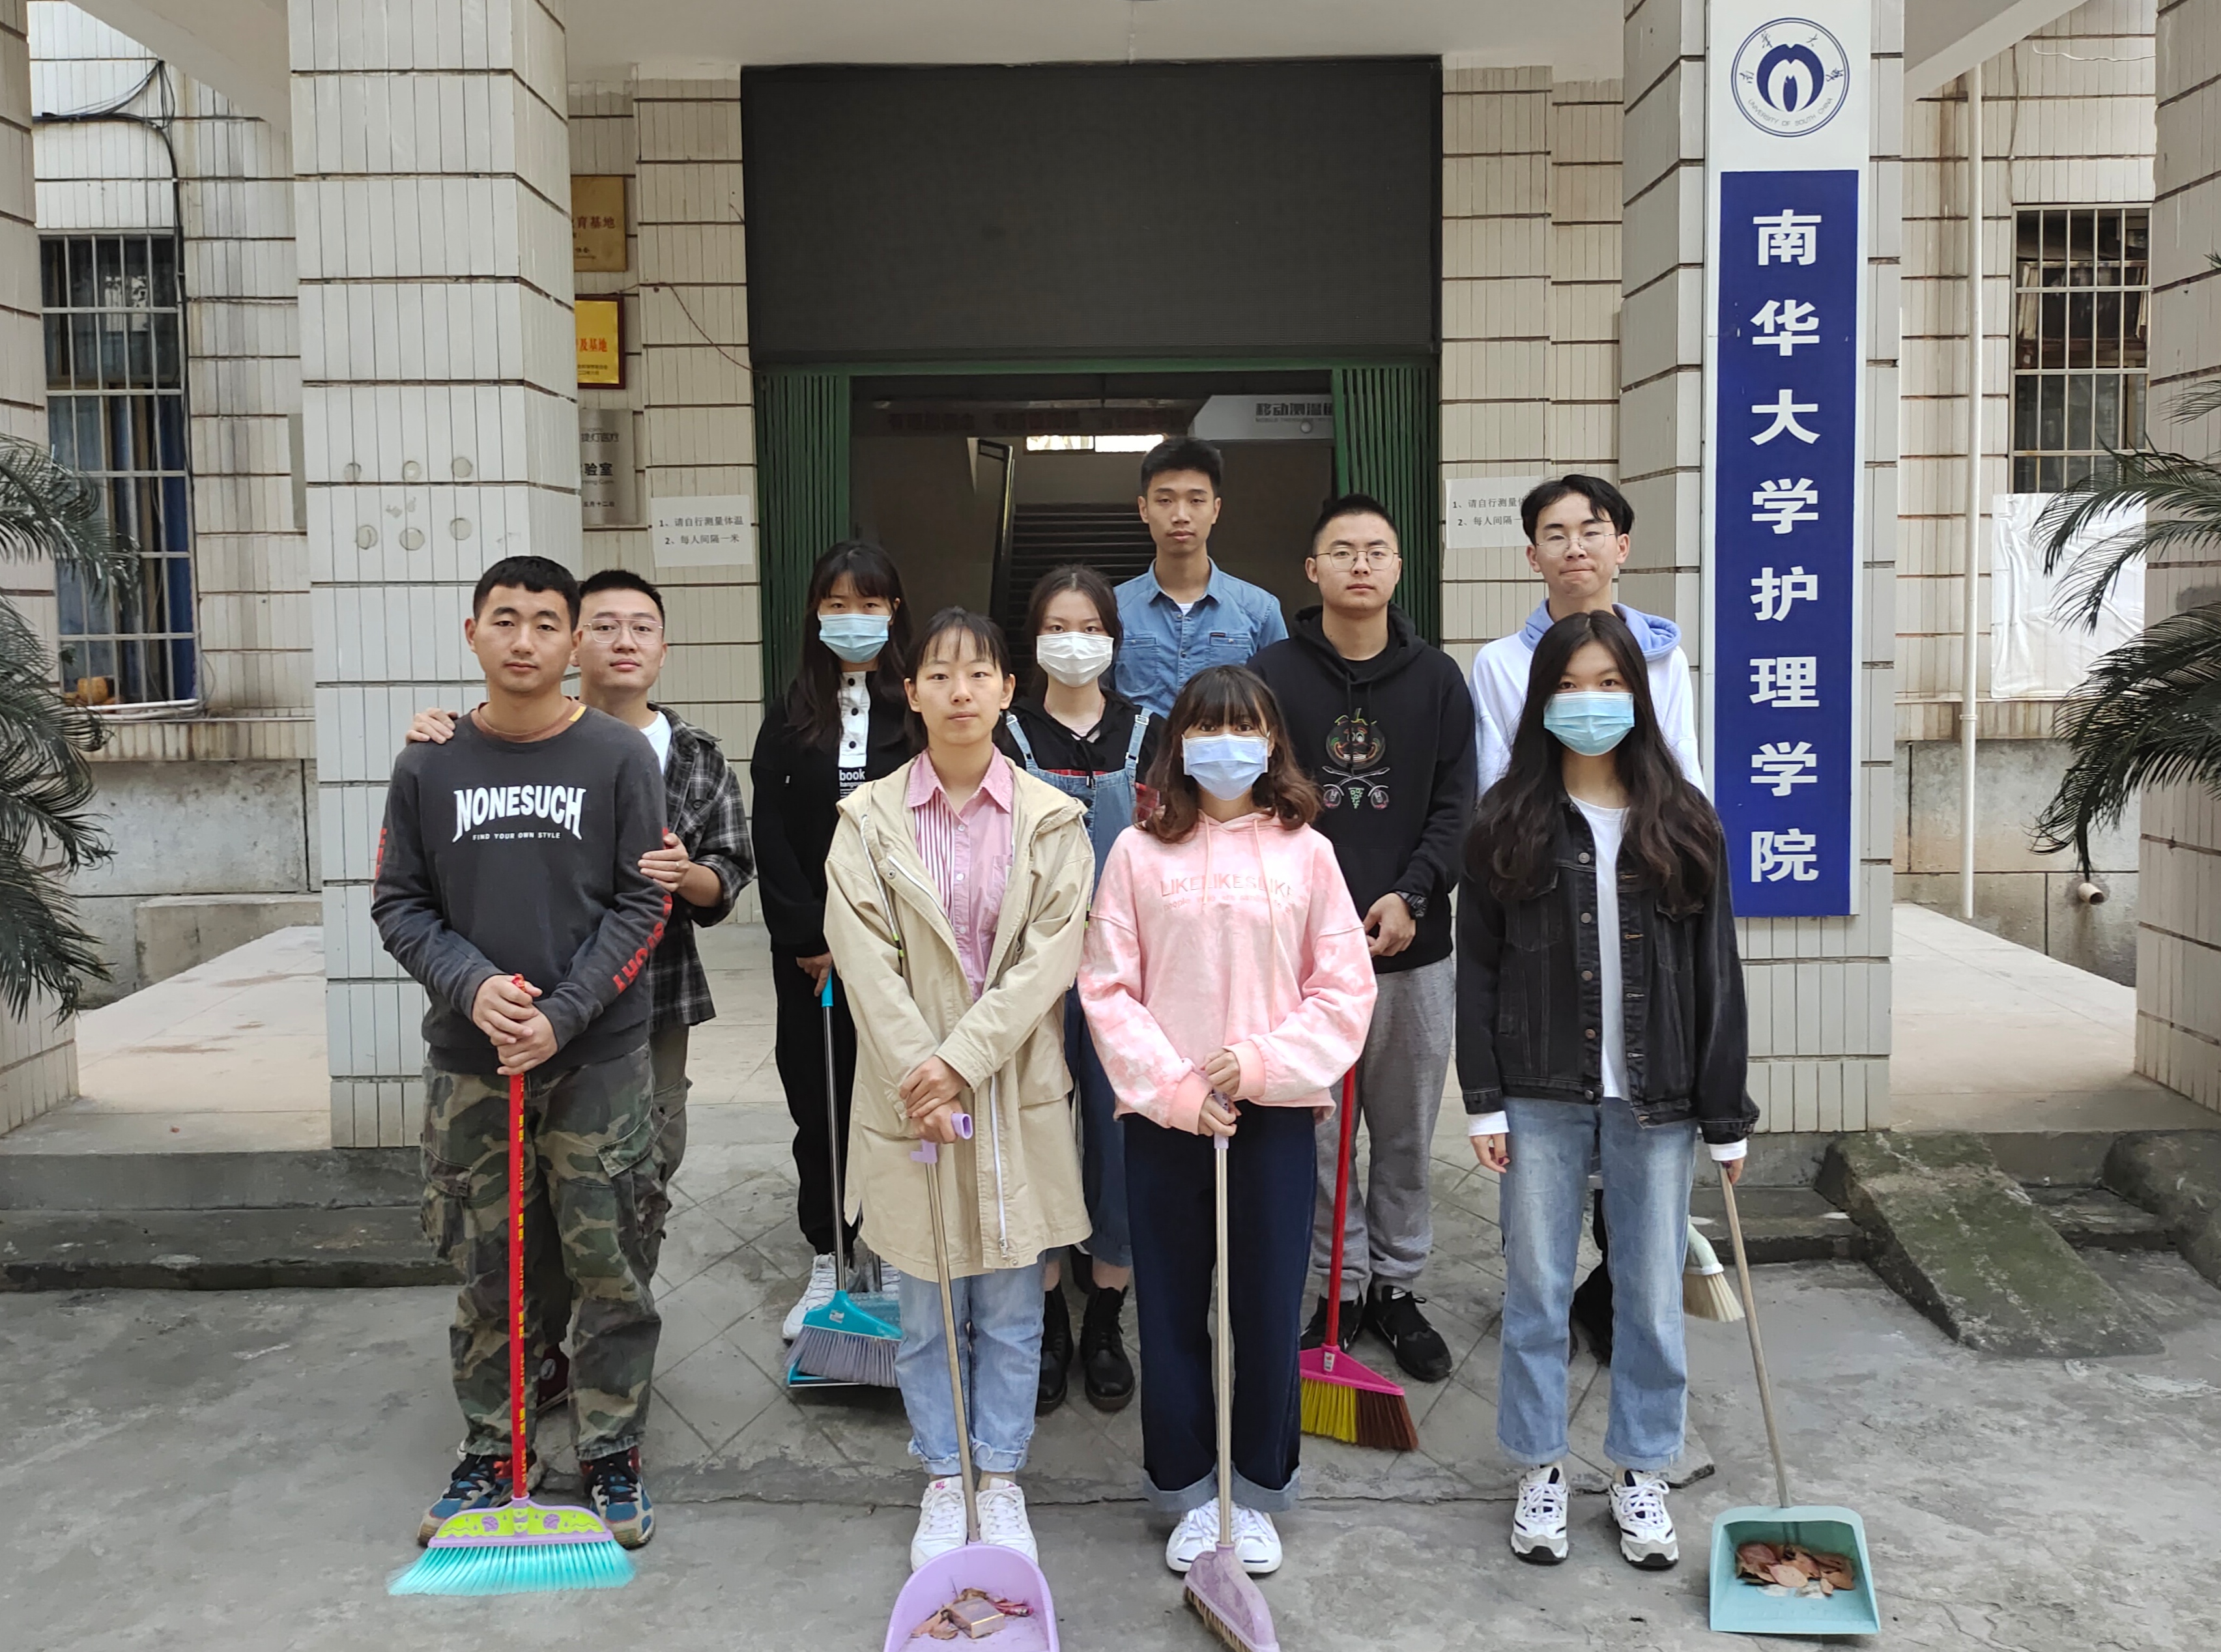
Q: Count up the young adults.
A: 10